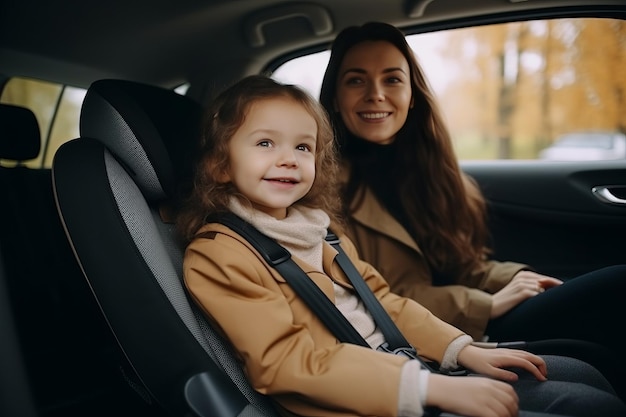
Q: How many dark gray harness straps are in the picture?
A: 2